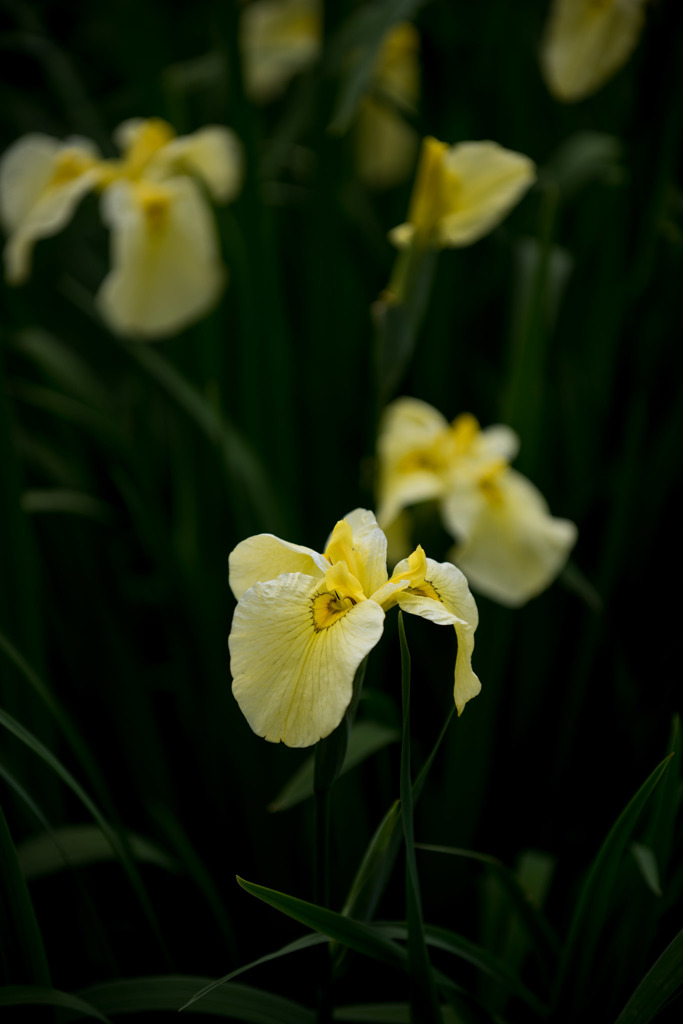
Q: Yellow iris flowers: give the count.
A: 7